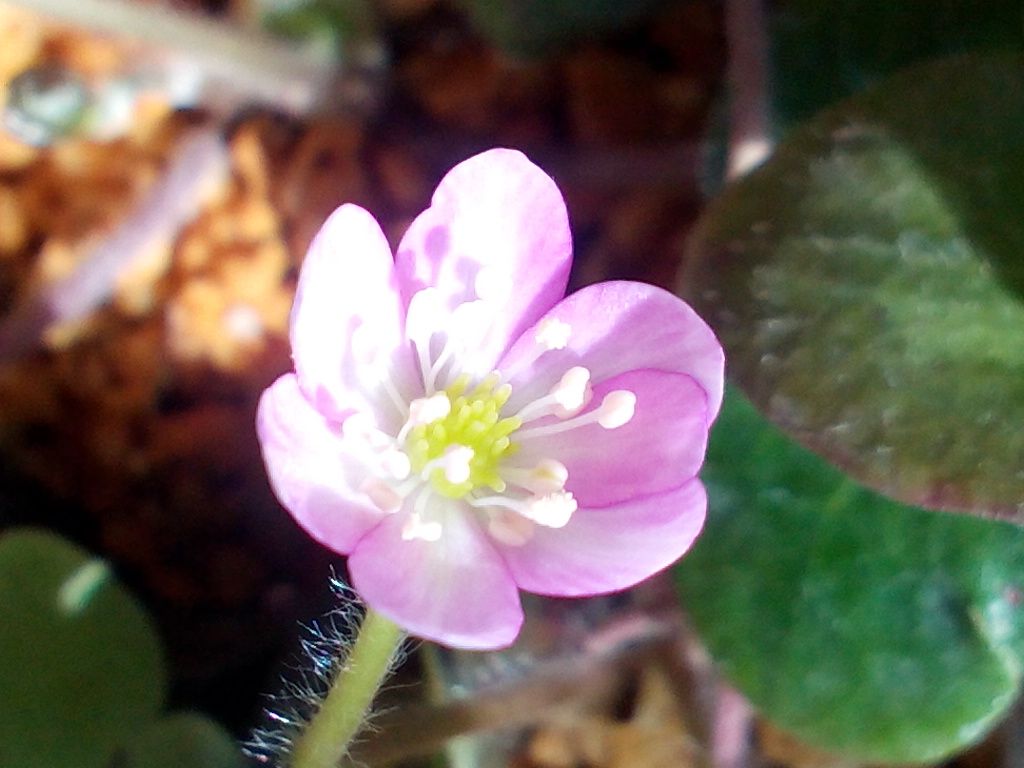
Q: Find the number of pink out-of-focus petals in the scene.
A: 0